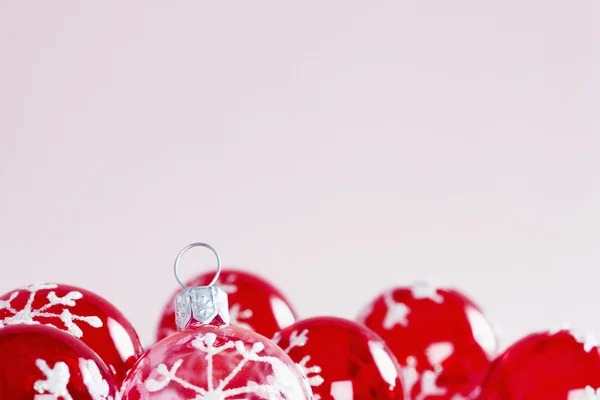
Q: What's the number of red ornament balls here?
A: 7